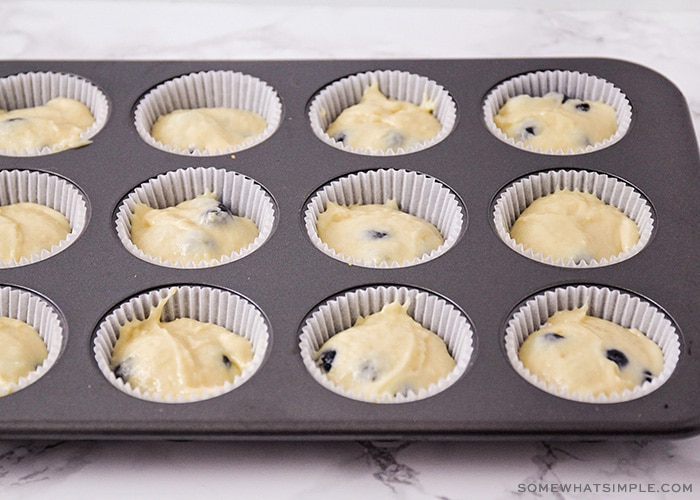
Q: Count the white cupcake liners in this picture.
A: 12